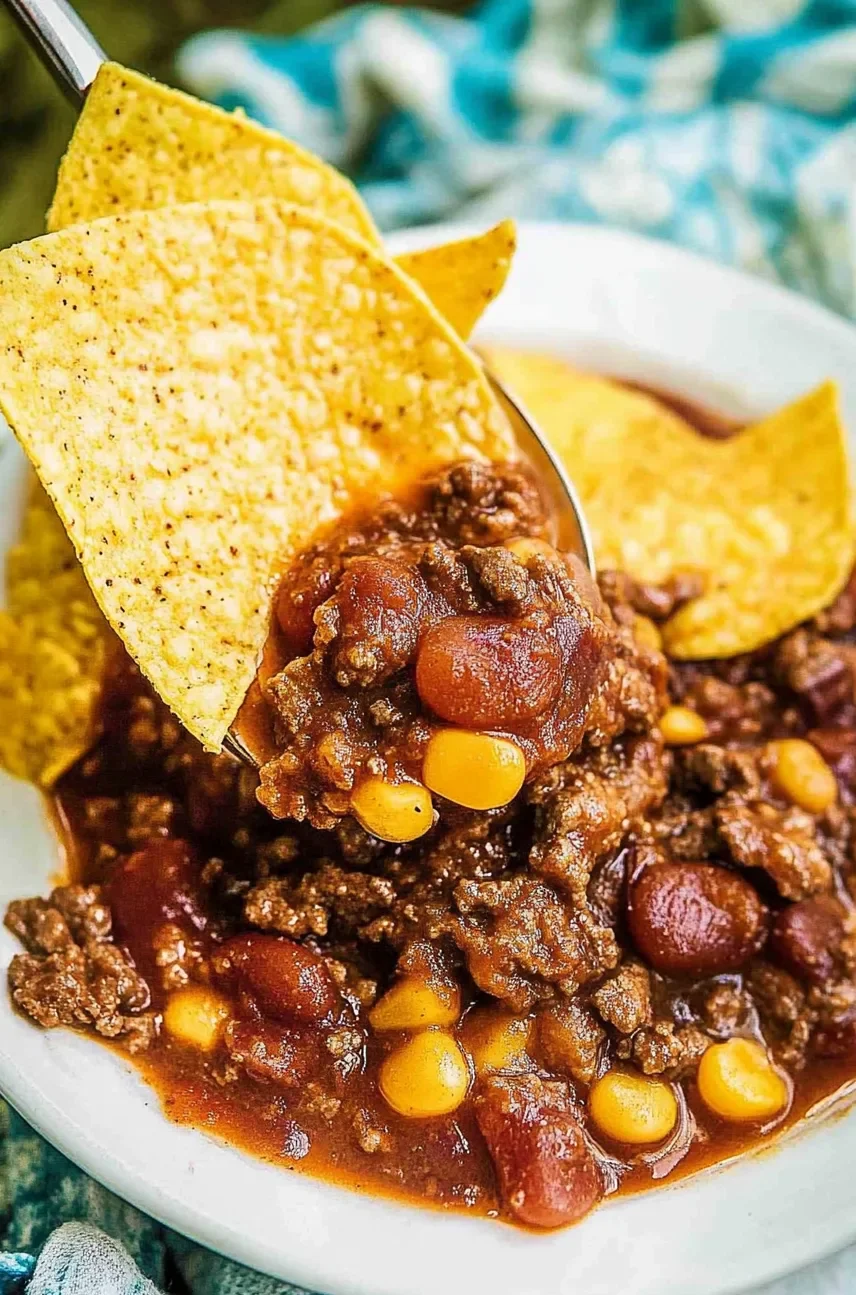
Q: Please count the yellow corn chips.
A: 5